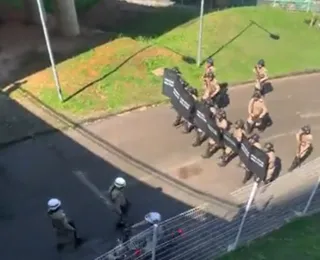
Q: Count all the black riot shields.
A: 8